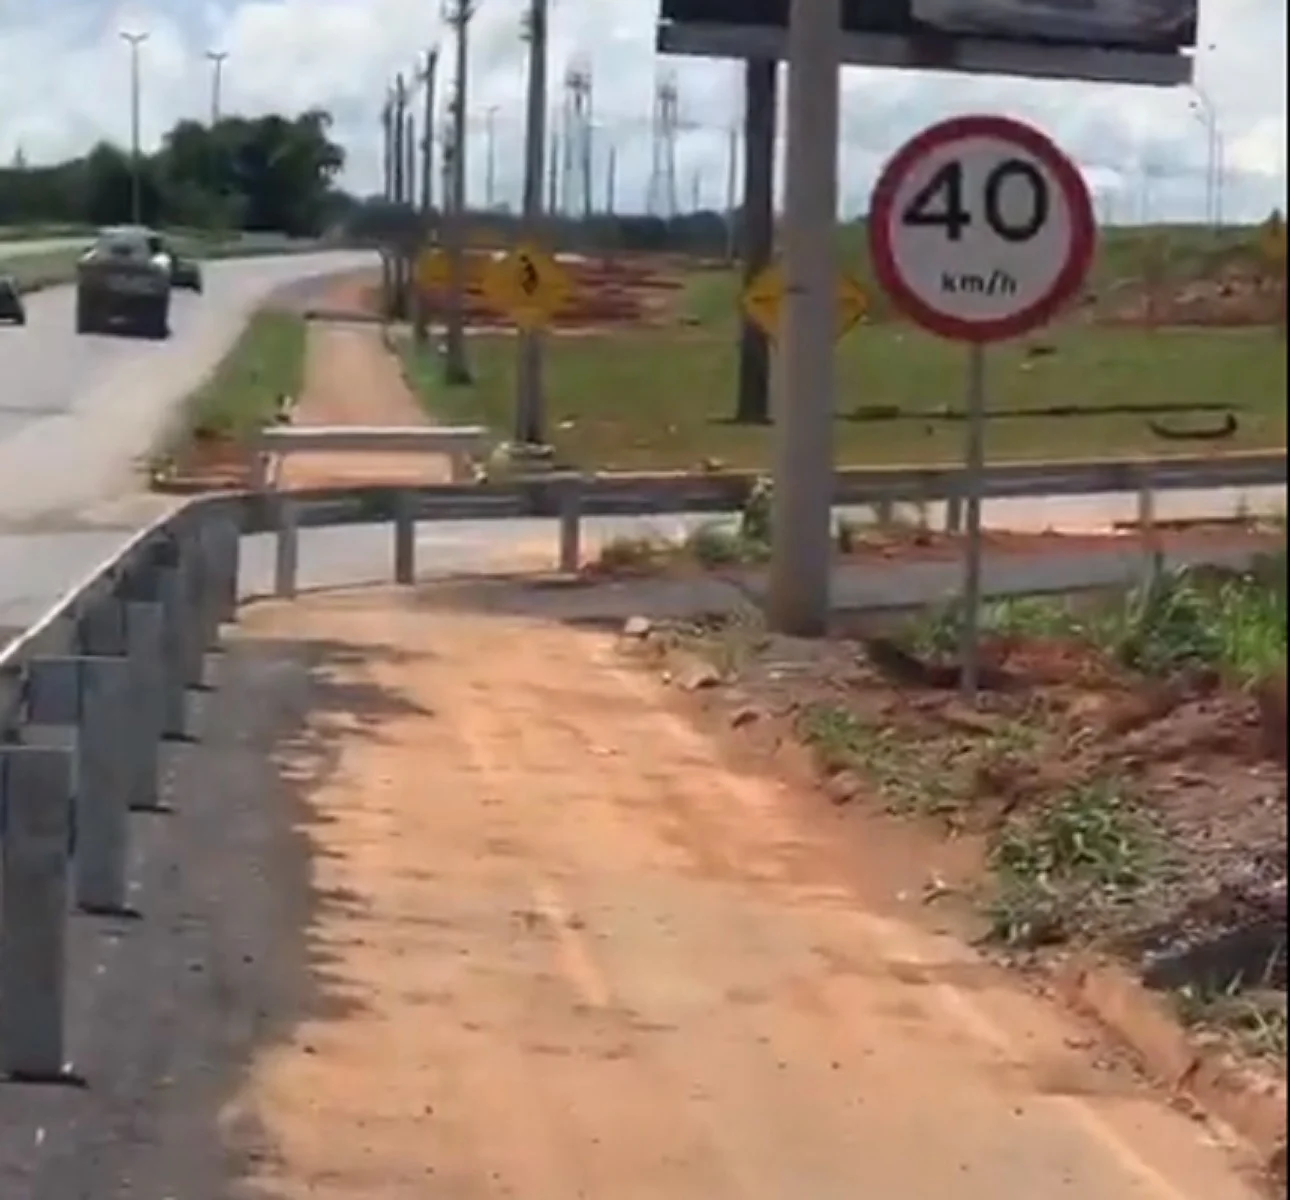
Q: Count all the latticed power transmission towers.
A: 2